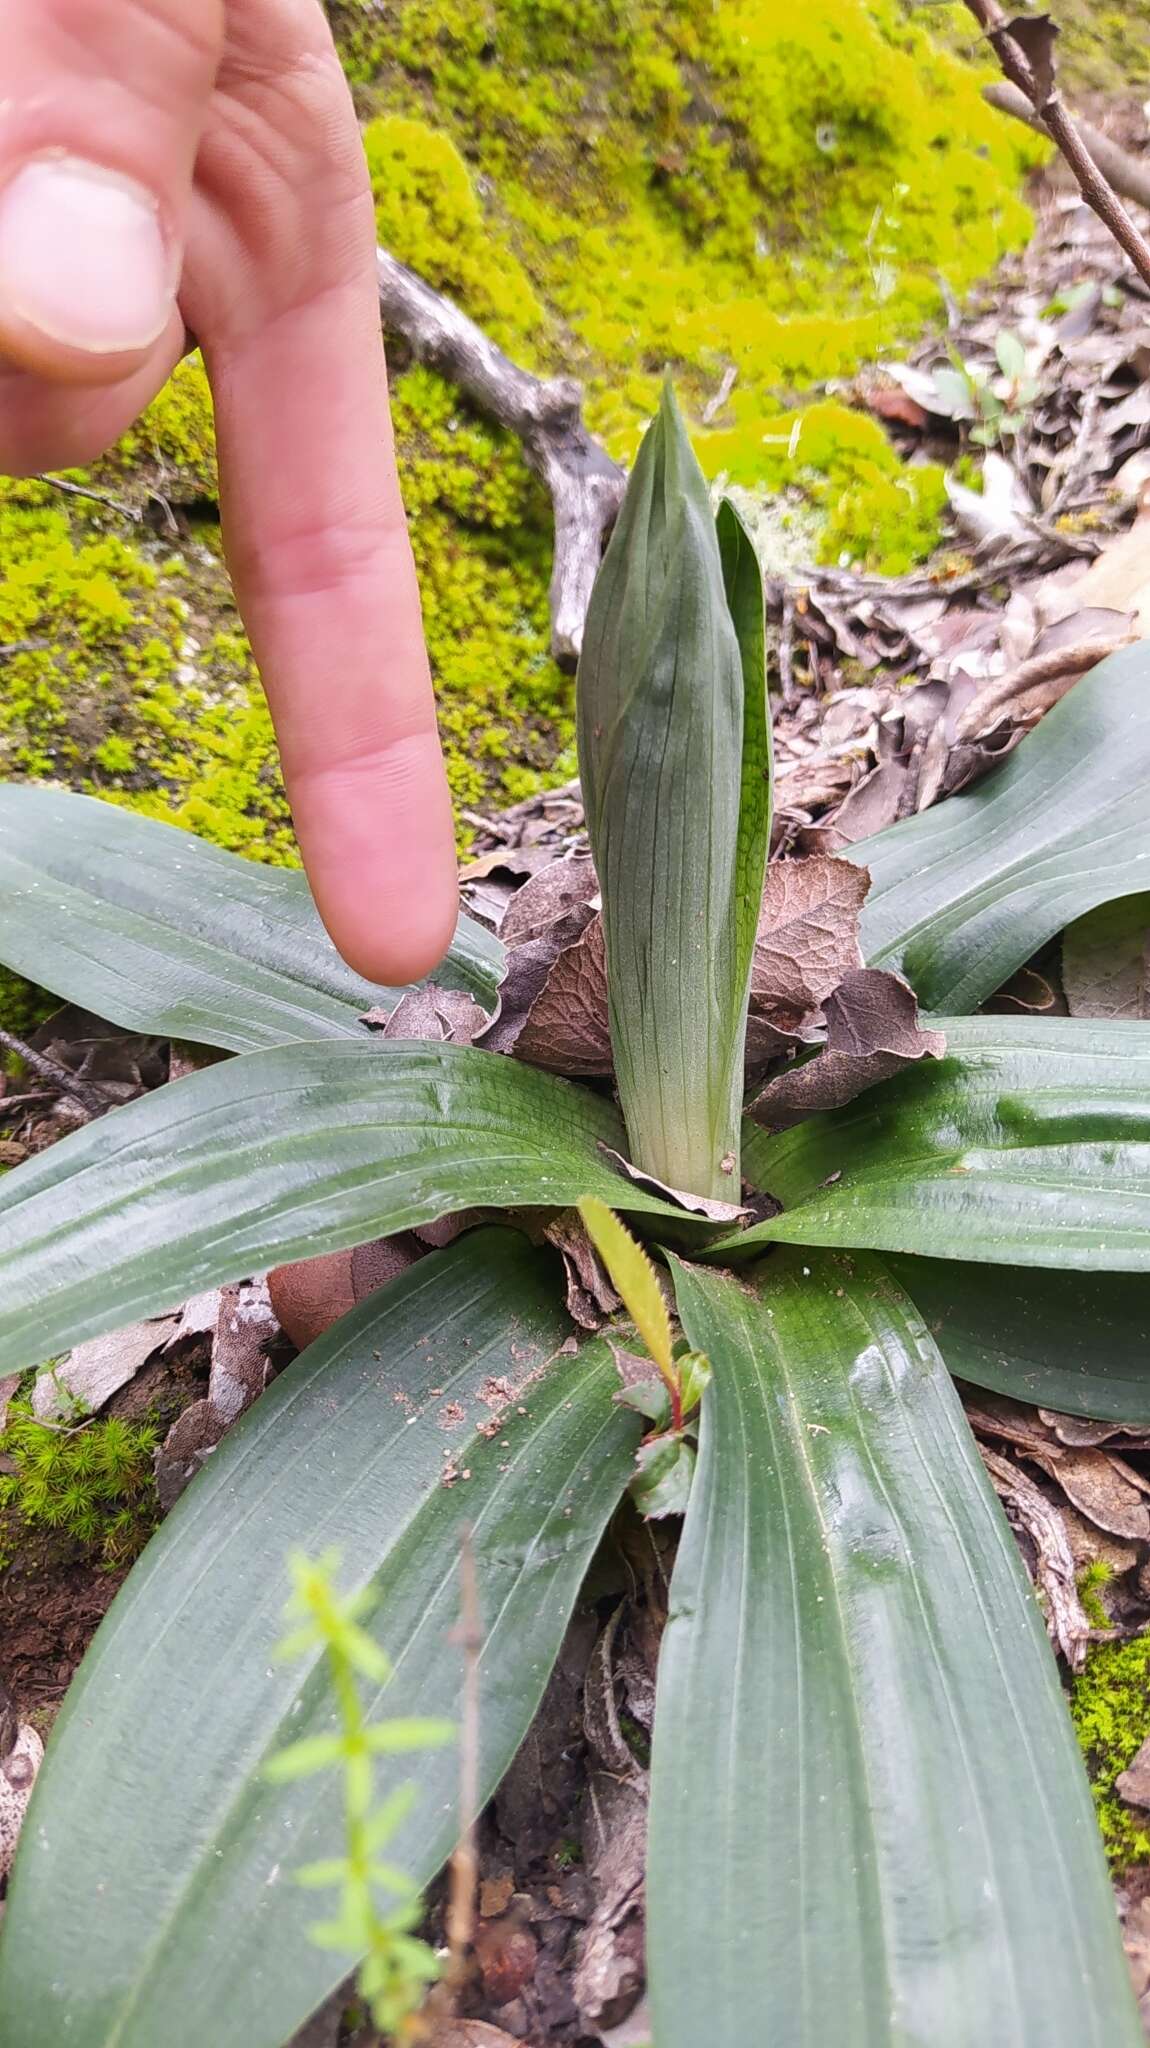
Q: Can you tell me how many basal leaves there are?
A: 7